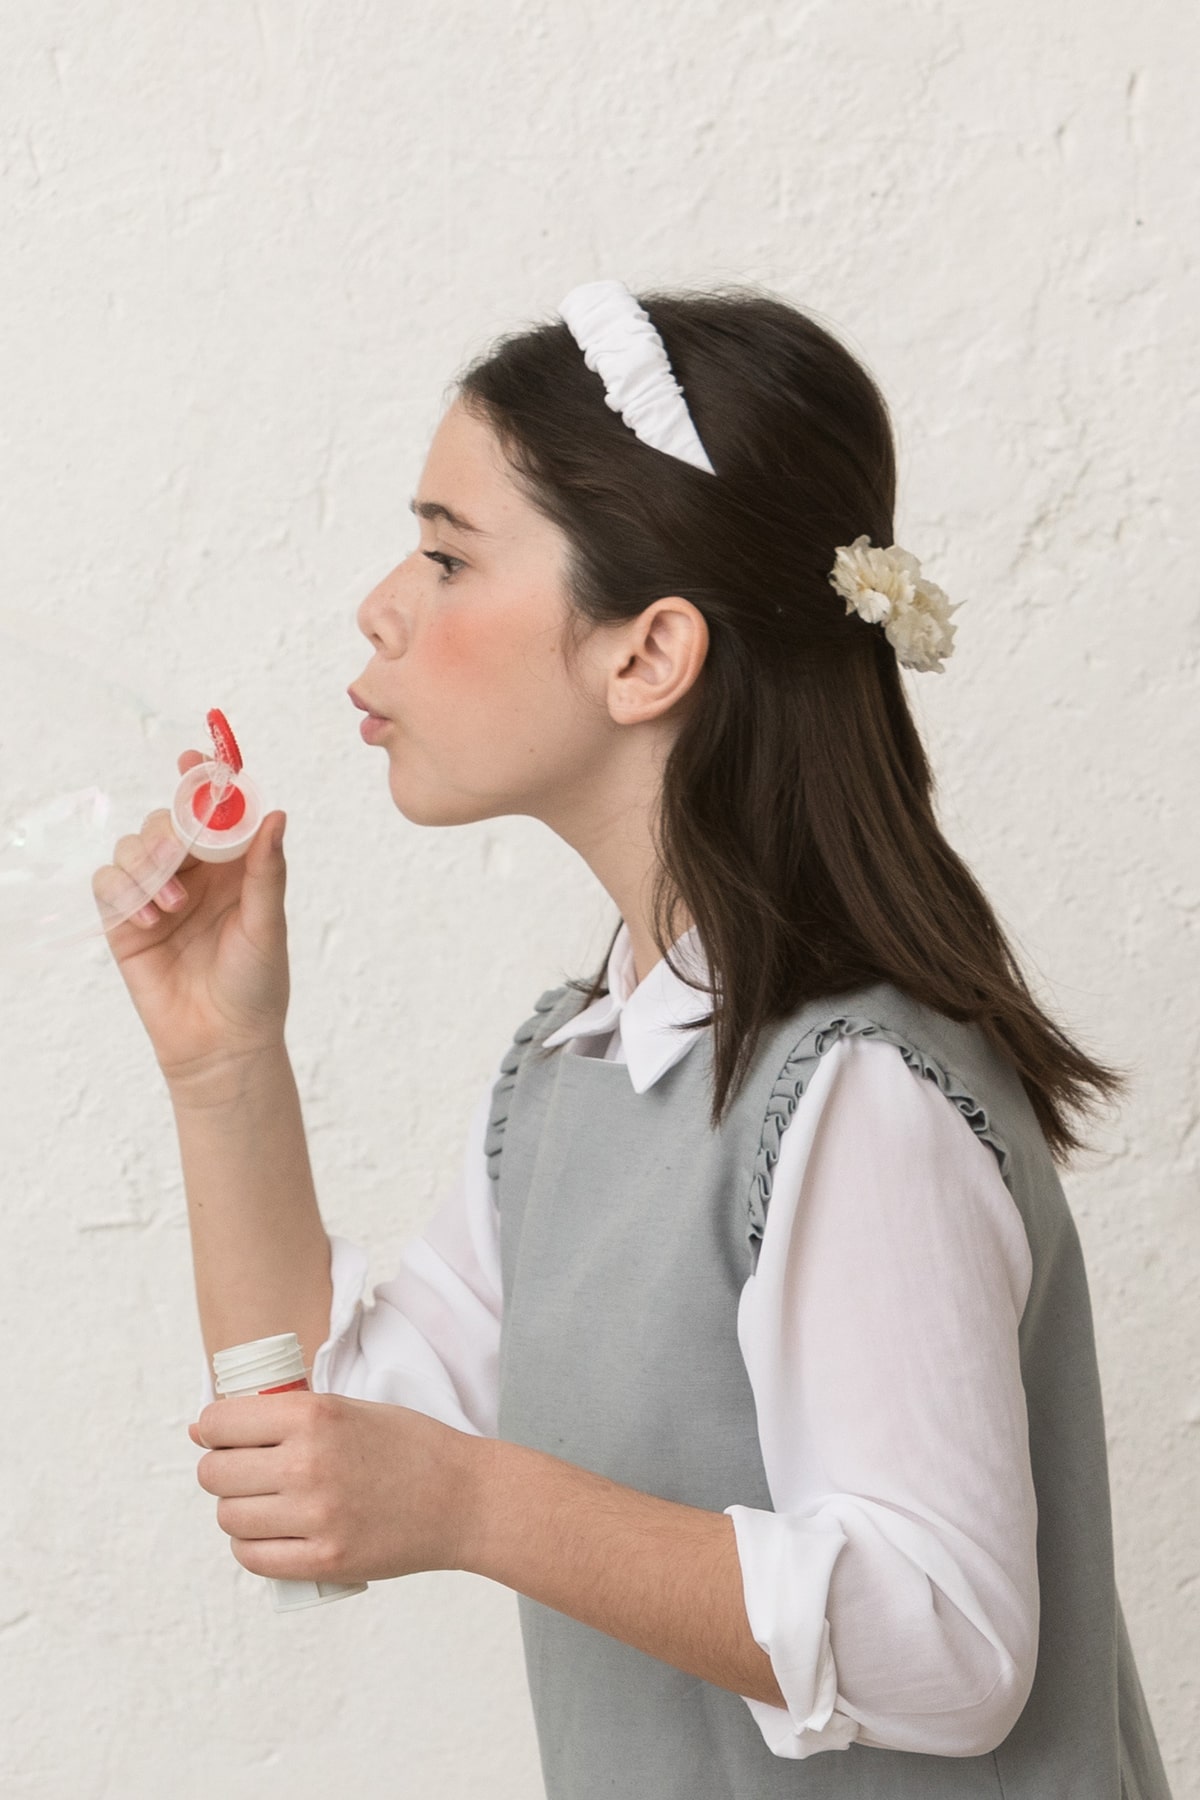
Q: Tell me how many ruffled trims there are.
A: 2